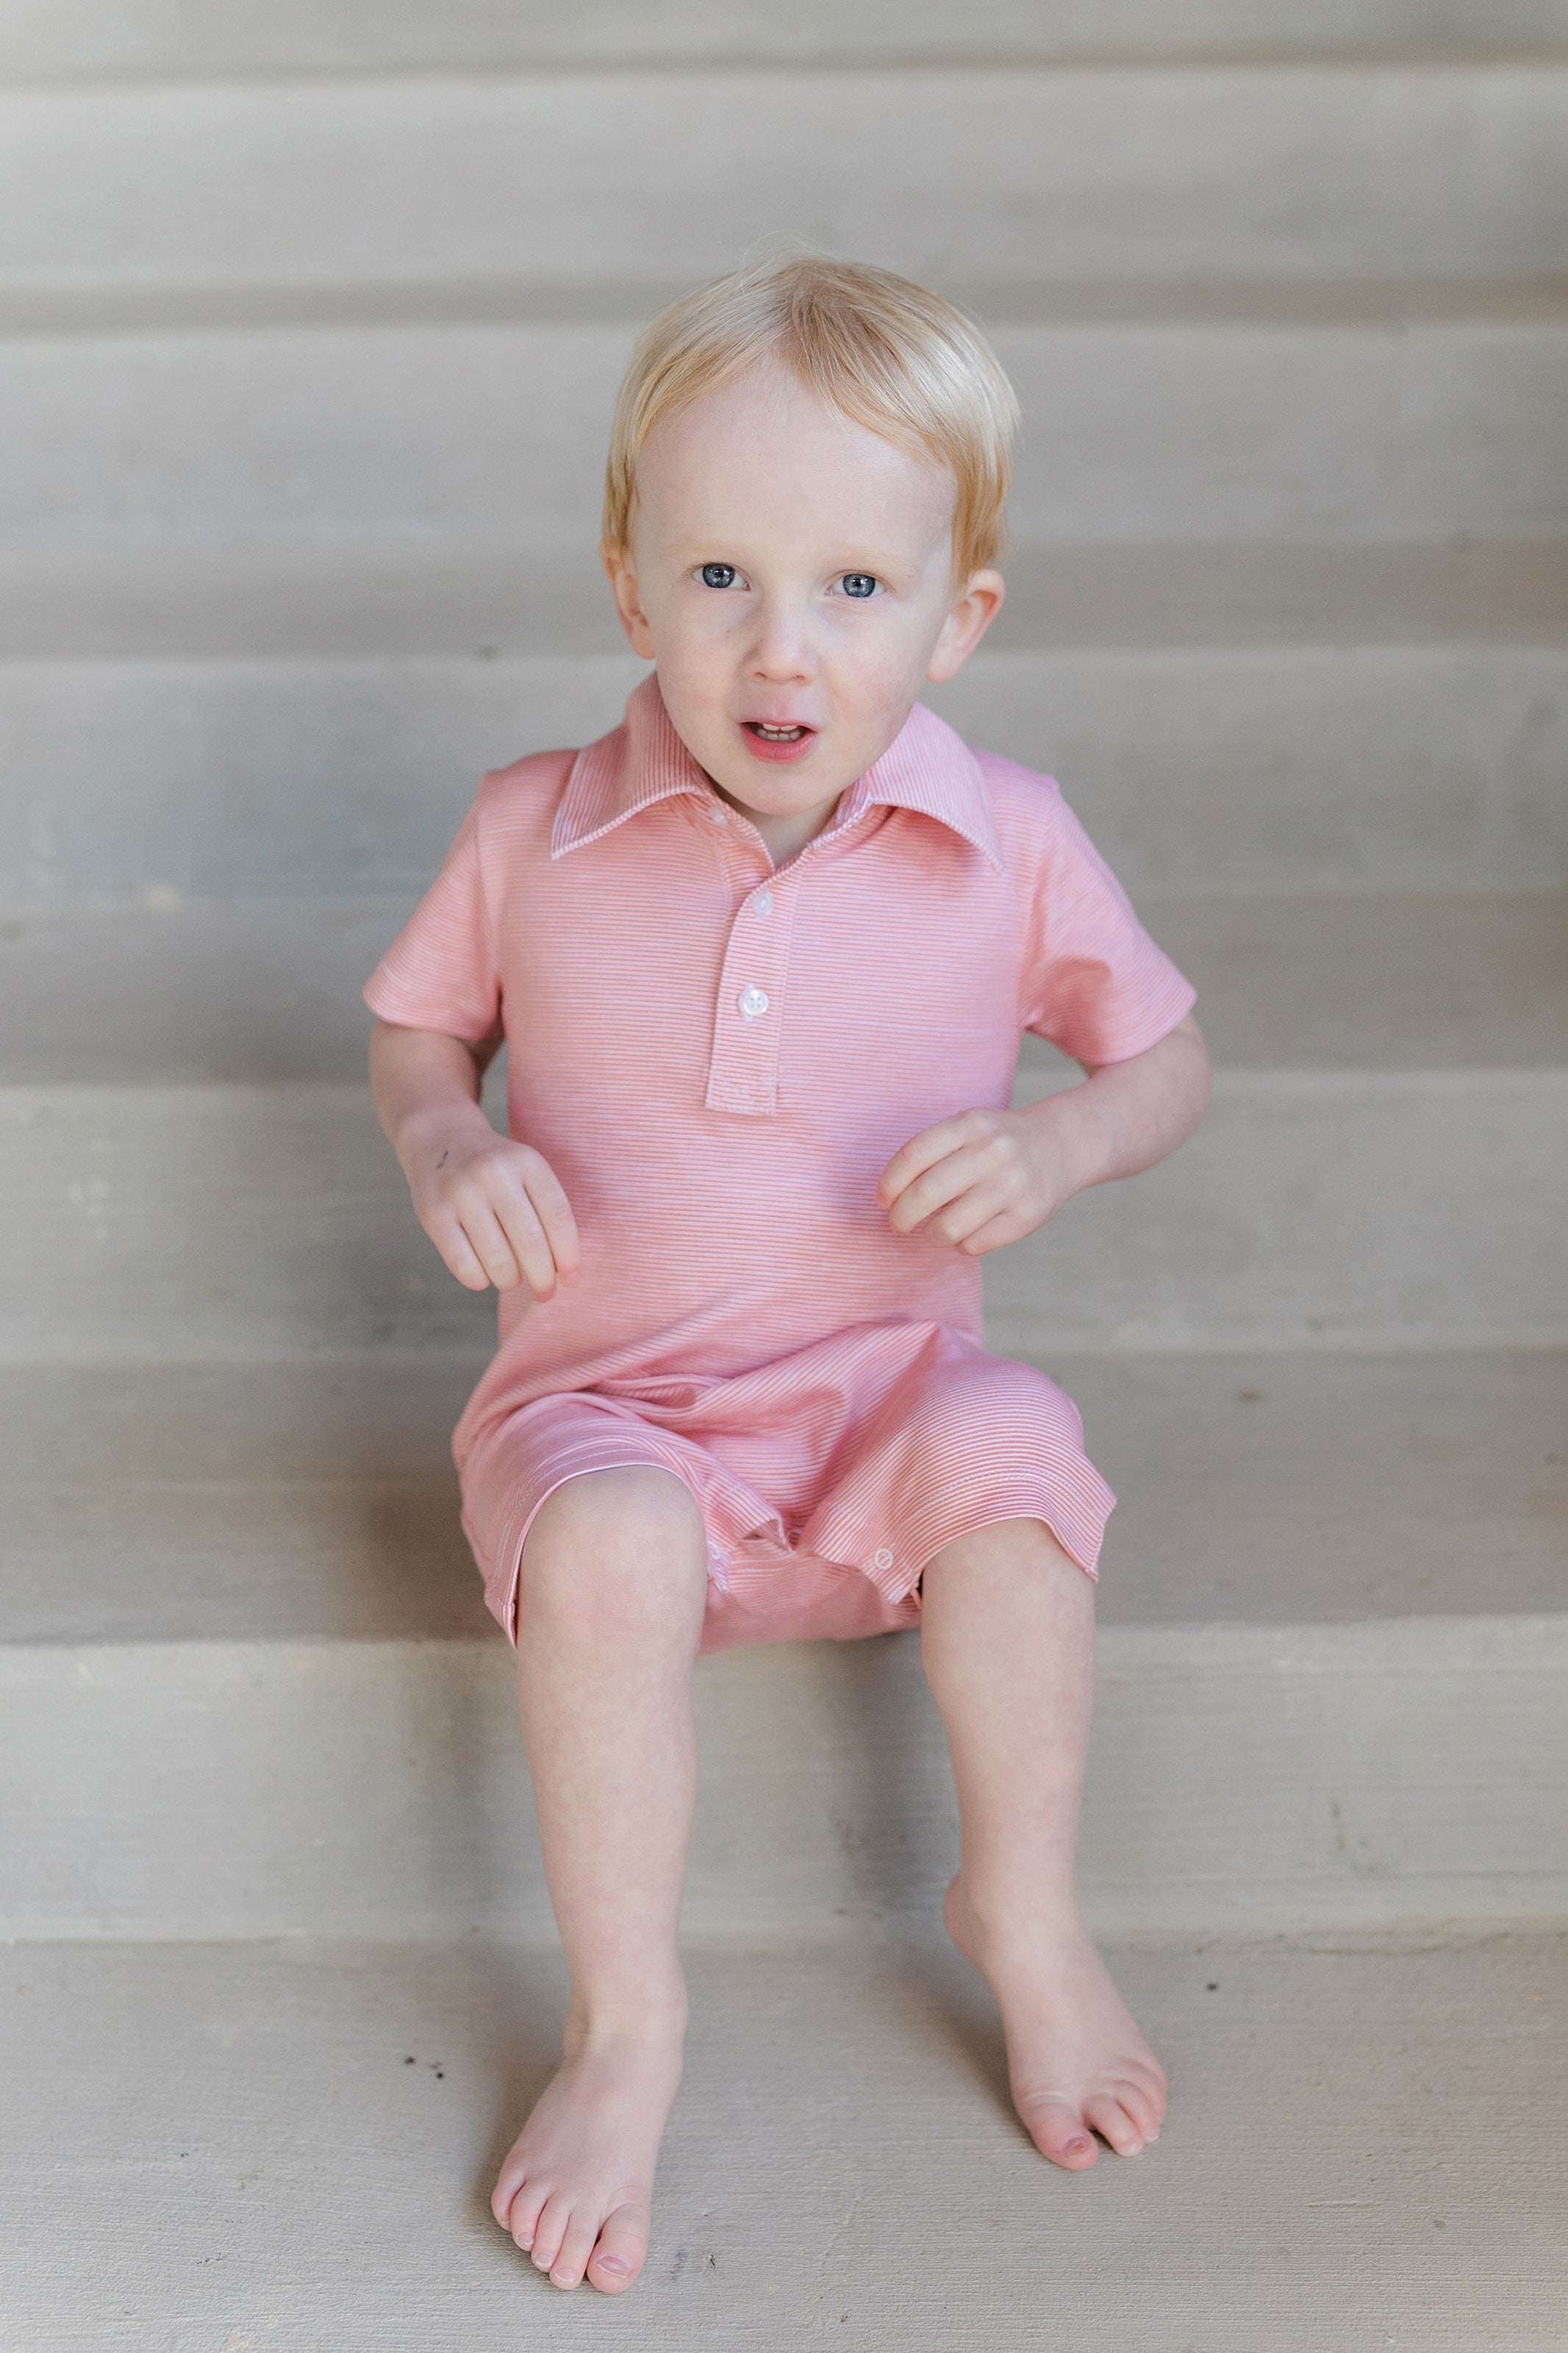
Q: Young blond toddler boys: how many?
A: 1